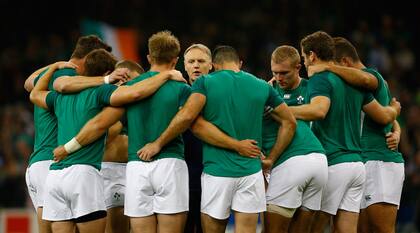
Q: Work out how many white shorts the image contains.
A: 8